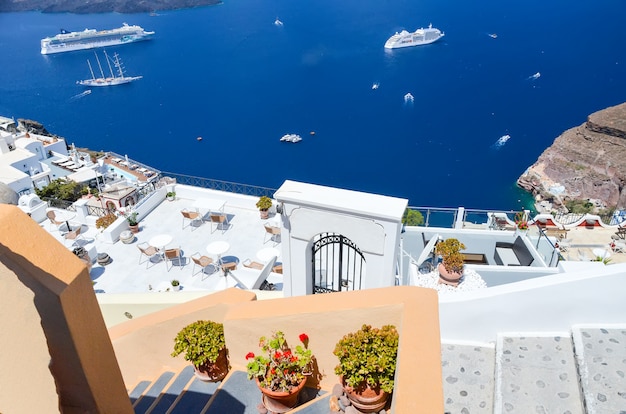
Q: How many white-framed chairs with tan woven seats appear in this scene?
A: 11